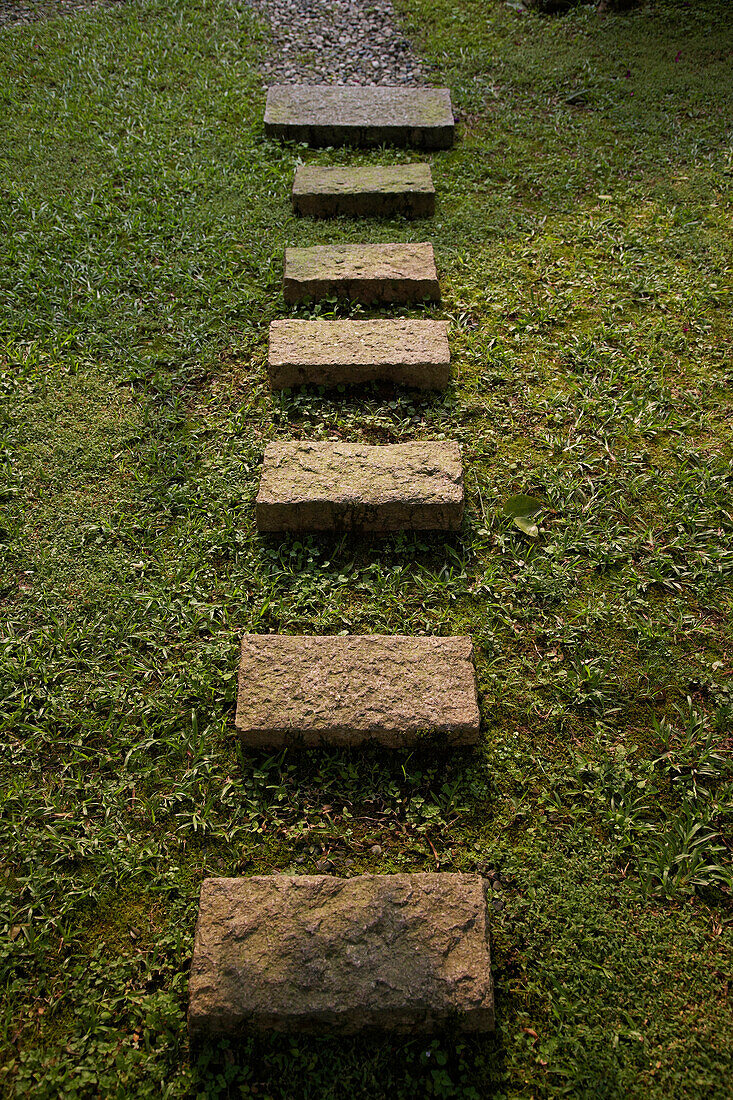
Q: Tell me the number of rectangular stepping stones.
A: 7